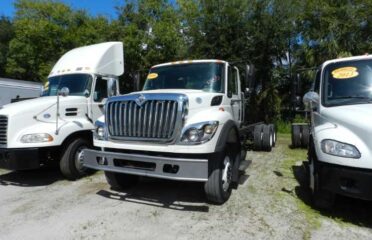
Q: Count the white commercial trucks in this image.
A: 3